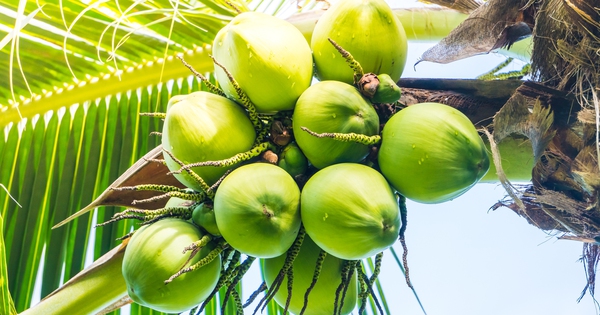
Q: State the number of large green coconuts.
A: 9